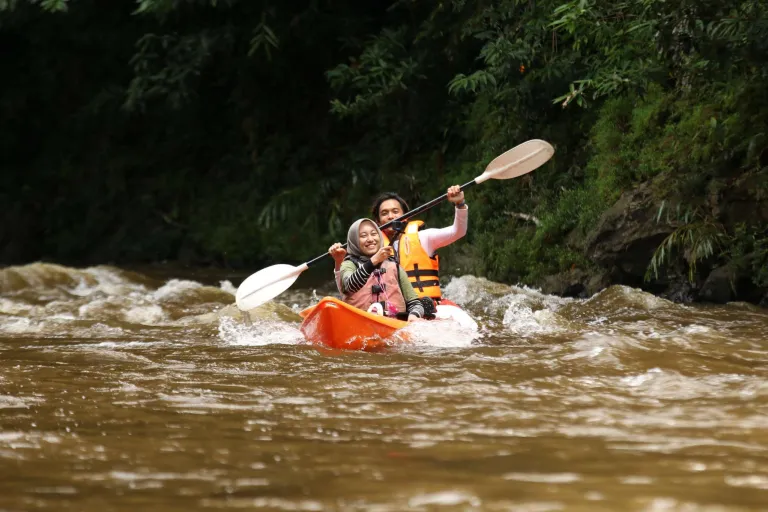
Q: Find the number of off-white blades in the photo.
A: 2